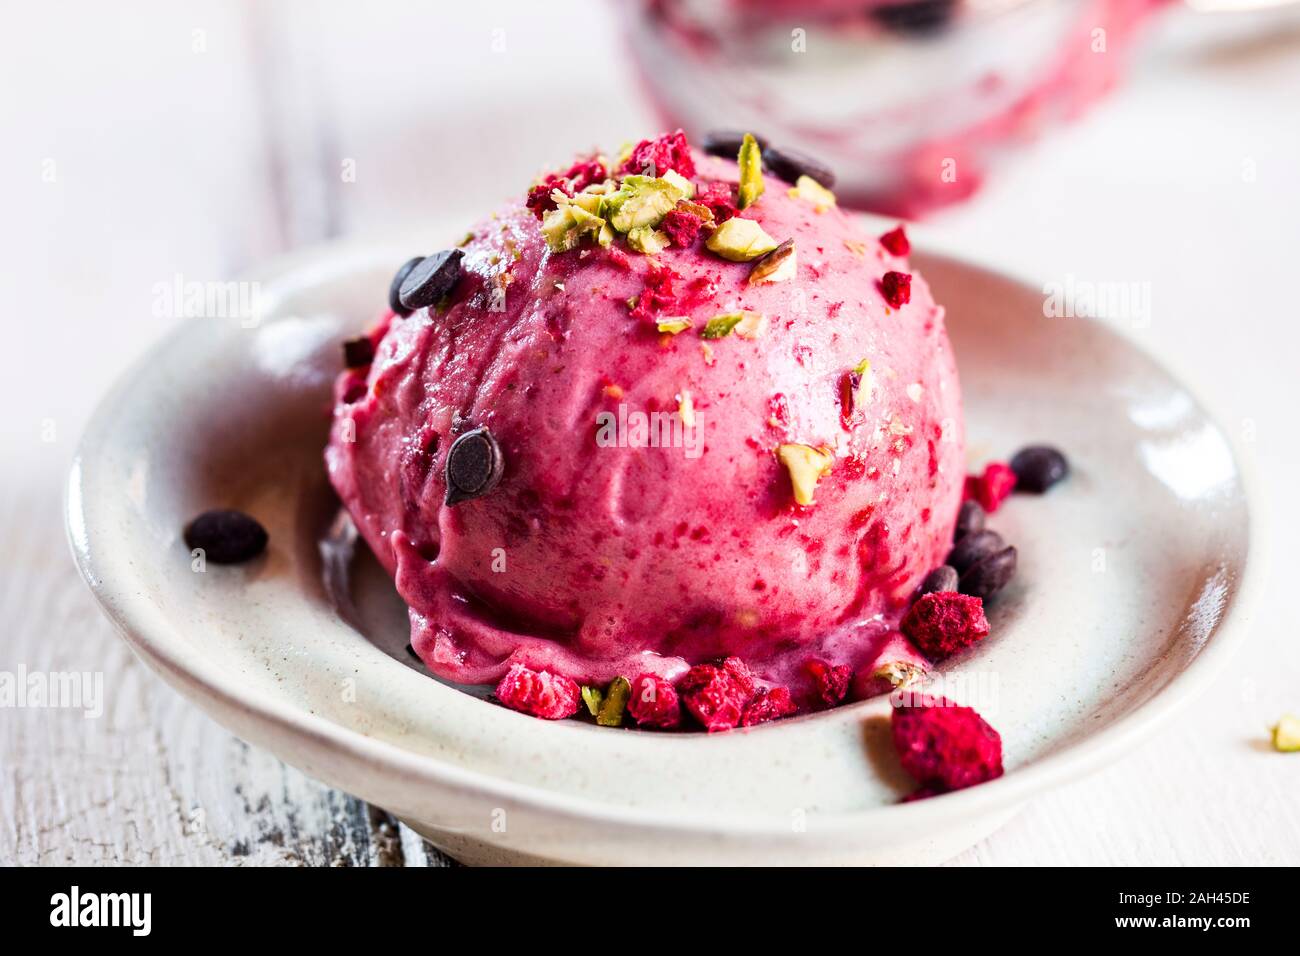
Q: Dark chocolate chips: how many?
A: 11